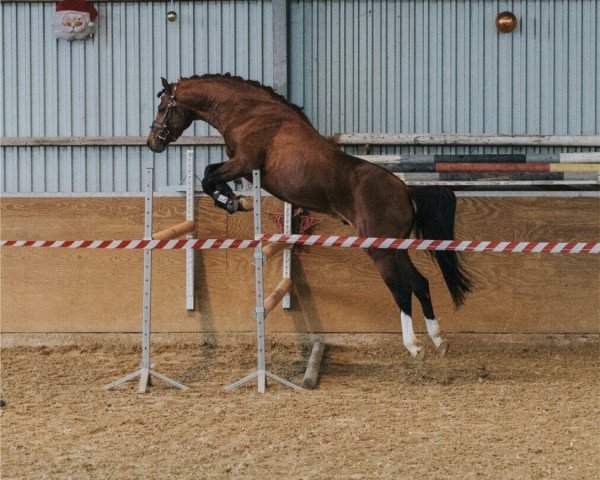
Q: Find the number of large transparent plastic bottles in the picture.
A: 0